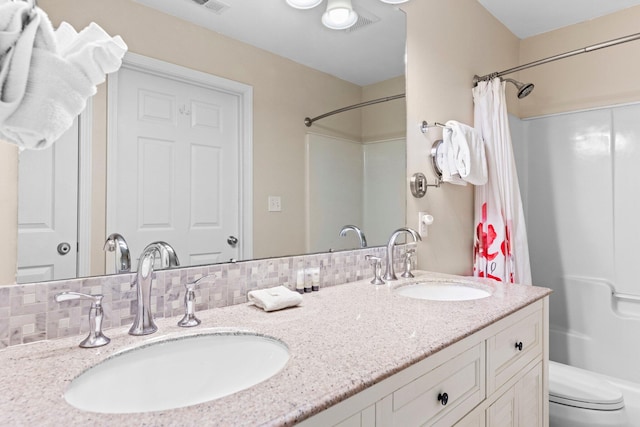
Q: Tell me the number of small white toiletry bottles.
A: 3